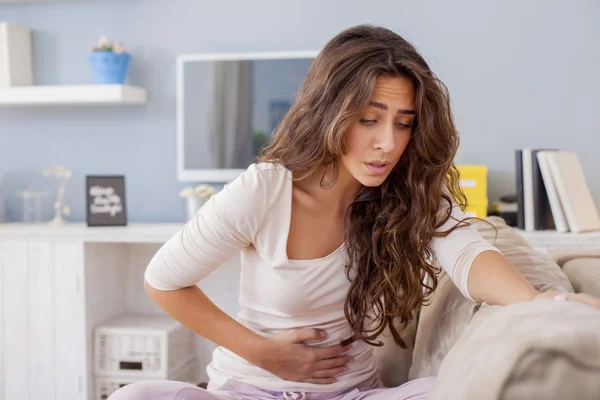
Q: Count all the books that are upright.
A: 3